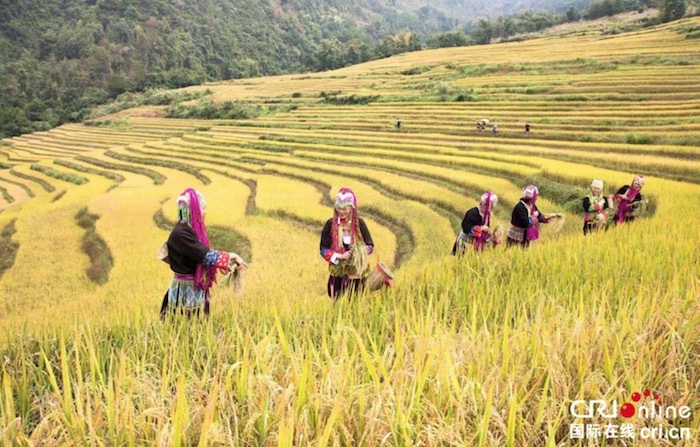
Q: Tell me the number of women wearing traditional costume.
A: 6